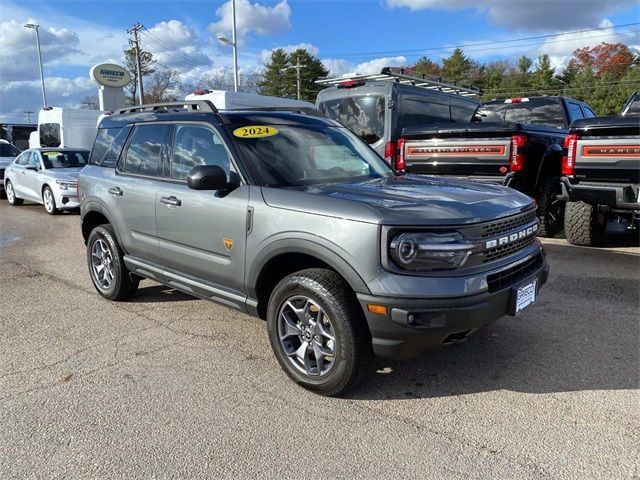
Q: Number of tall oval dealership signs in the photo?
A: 1